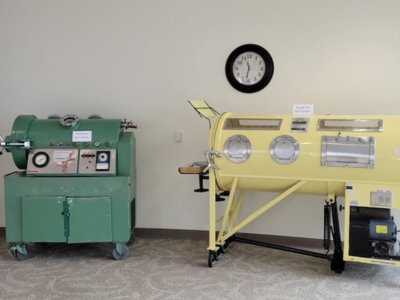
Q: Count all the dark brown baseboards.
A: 1